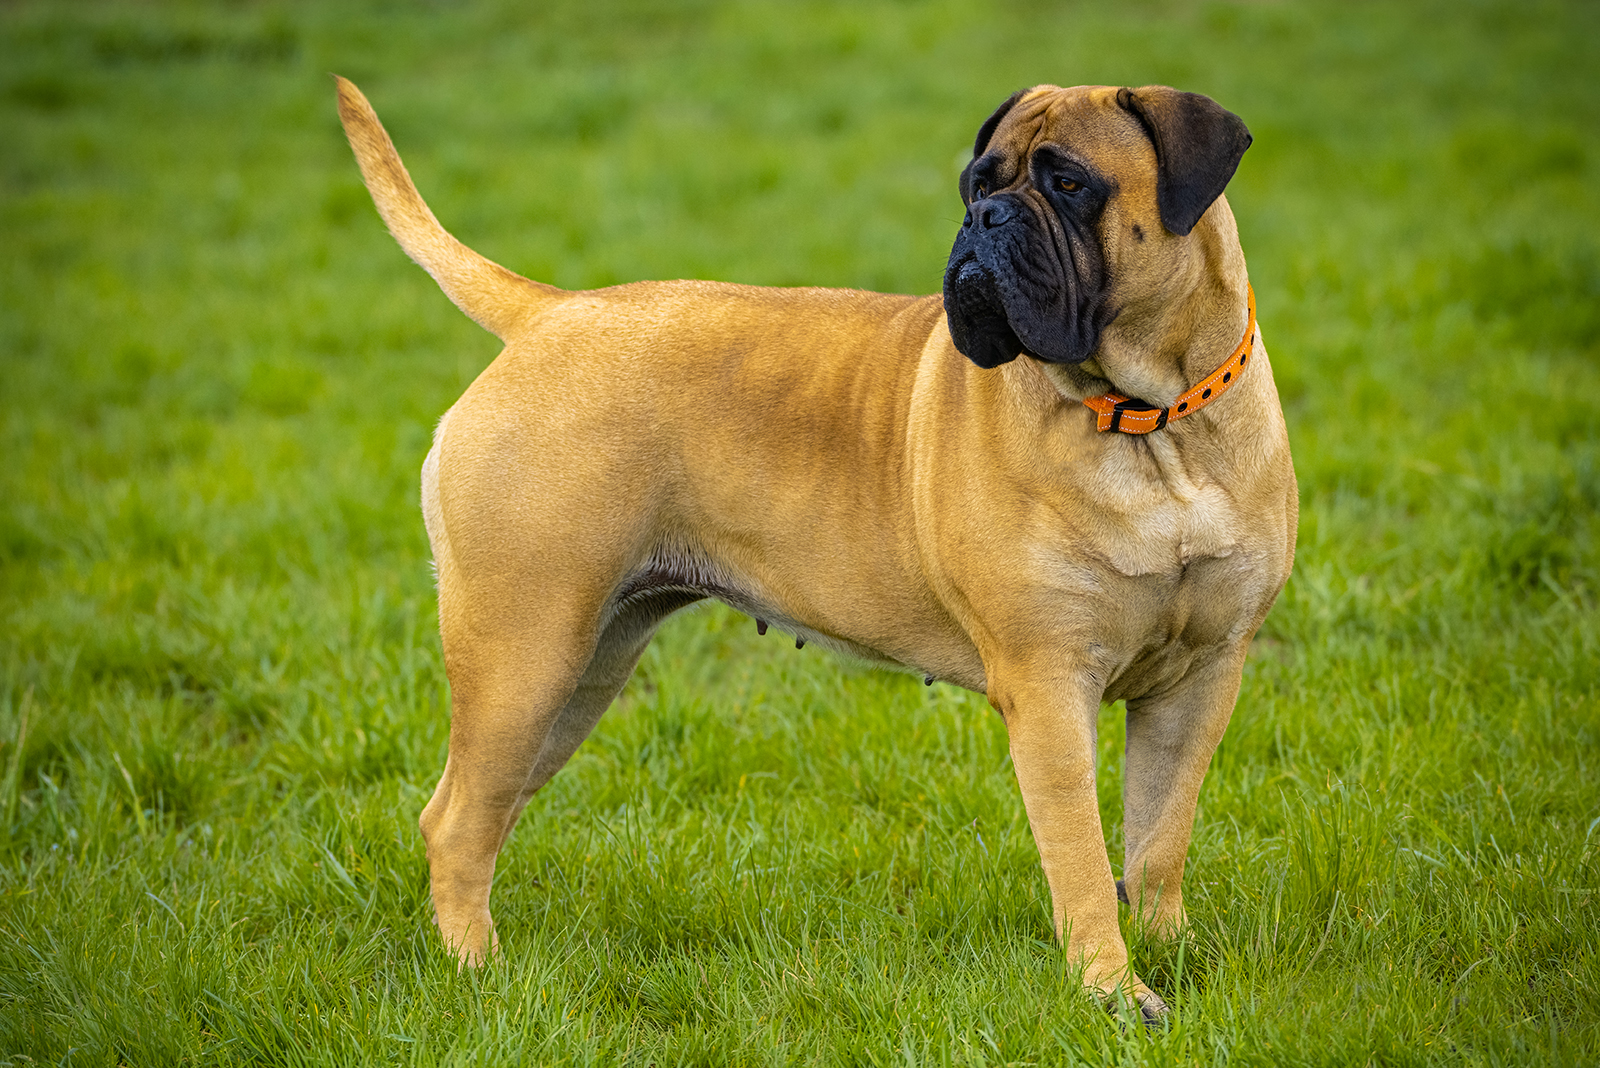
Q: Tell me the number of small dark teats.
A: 3